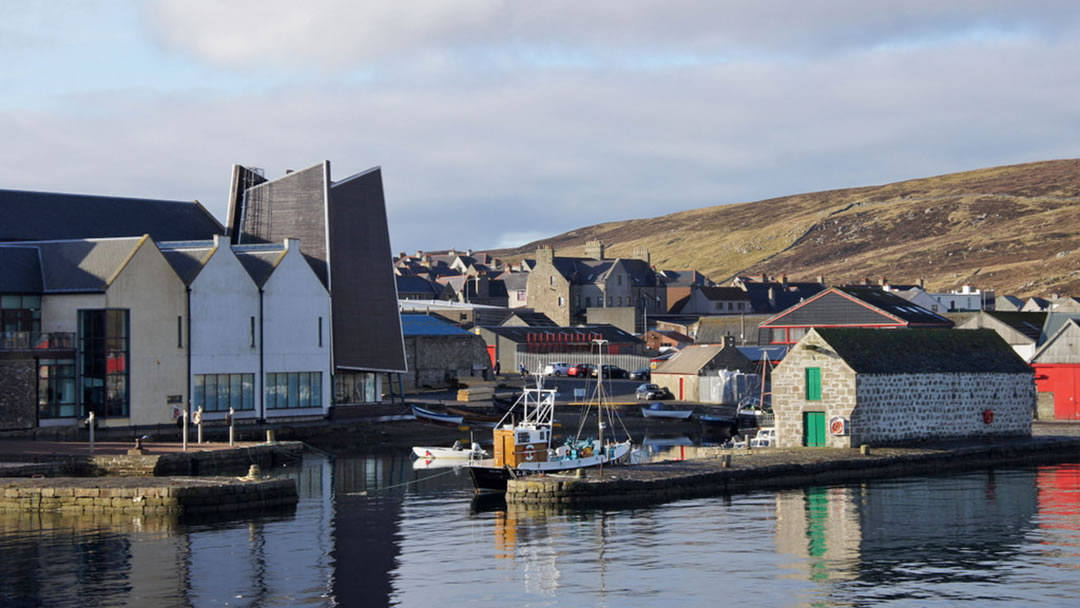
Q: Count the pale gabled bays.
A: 3